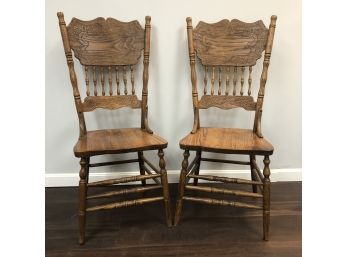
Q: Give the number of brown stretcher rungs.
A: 14